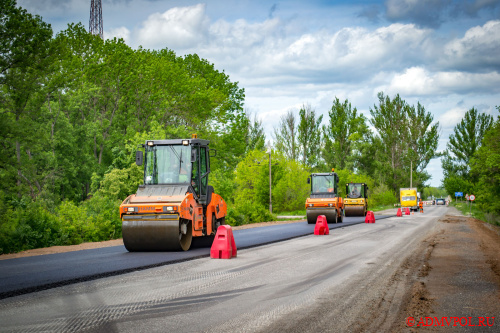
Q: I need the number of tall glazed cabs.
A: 3